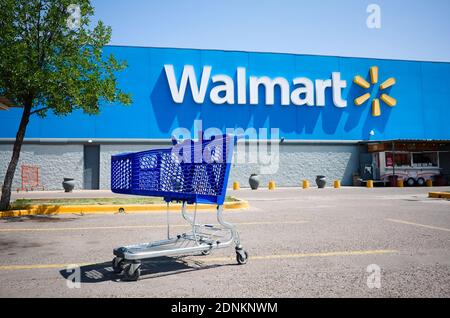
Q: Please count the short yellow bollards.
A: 7